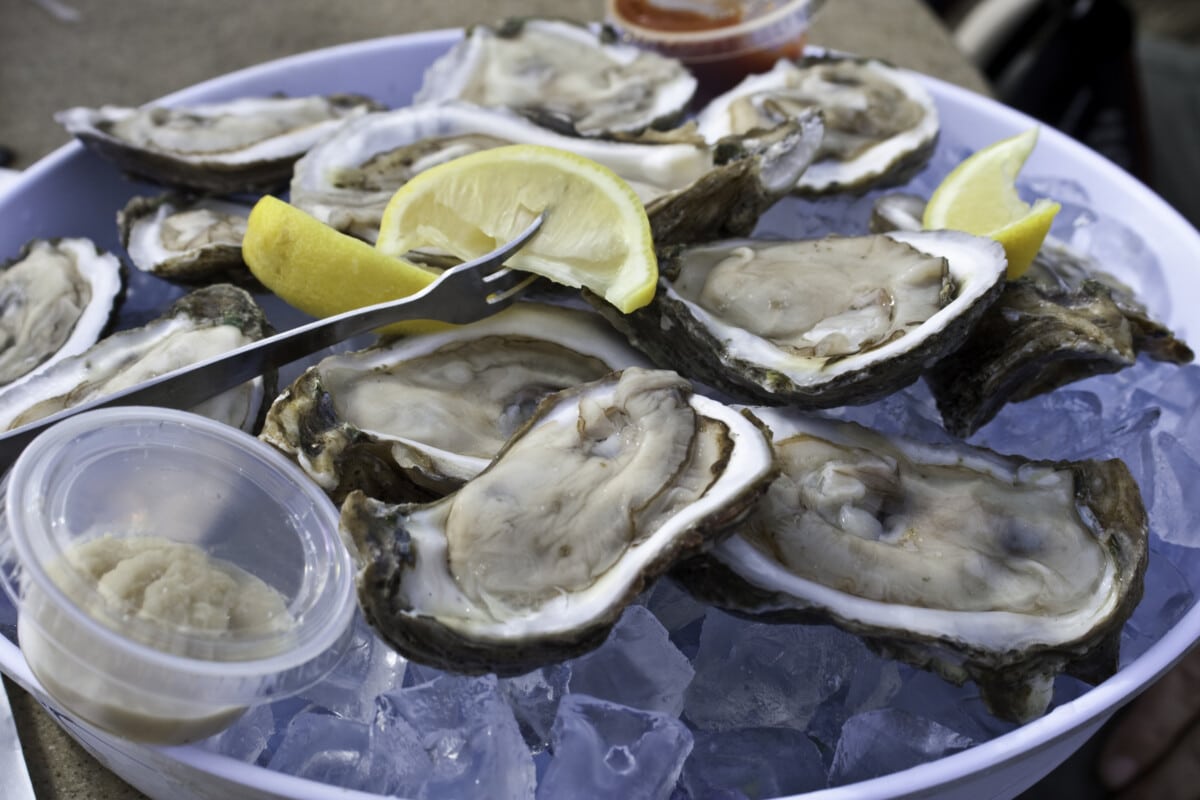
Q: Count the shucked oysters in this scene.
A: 12